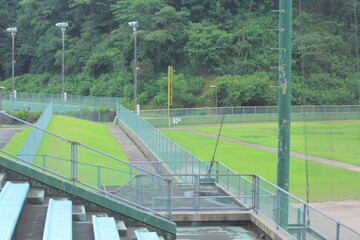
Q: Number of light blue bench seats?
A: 4